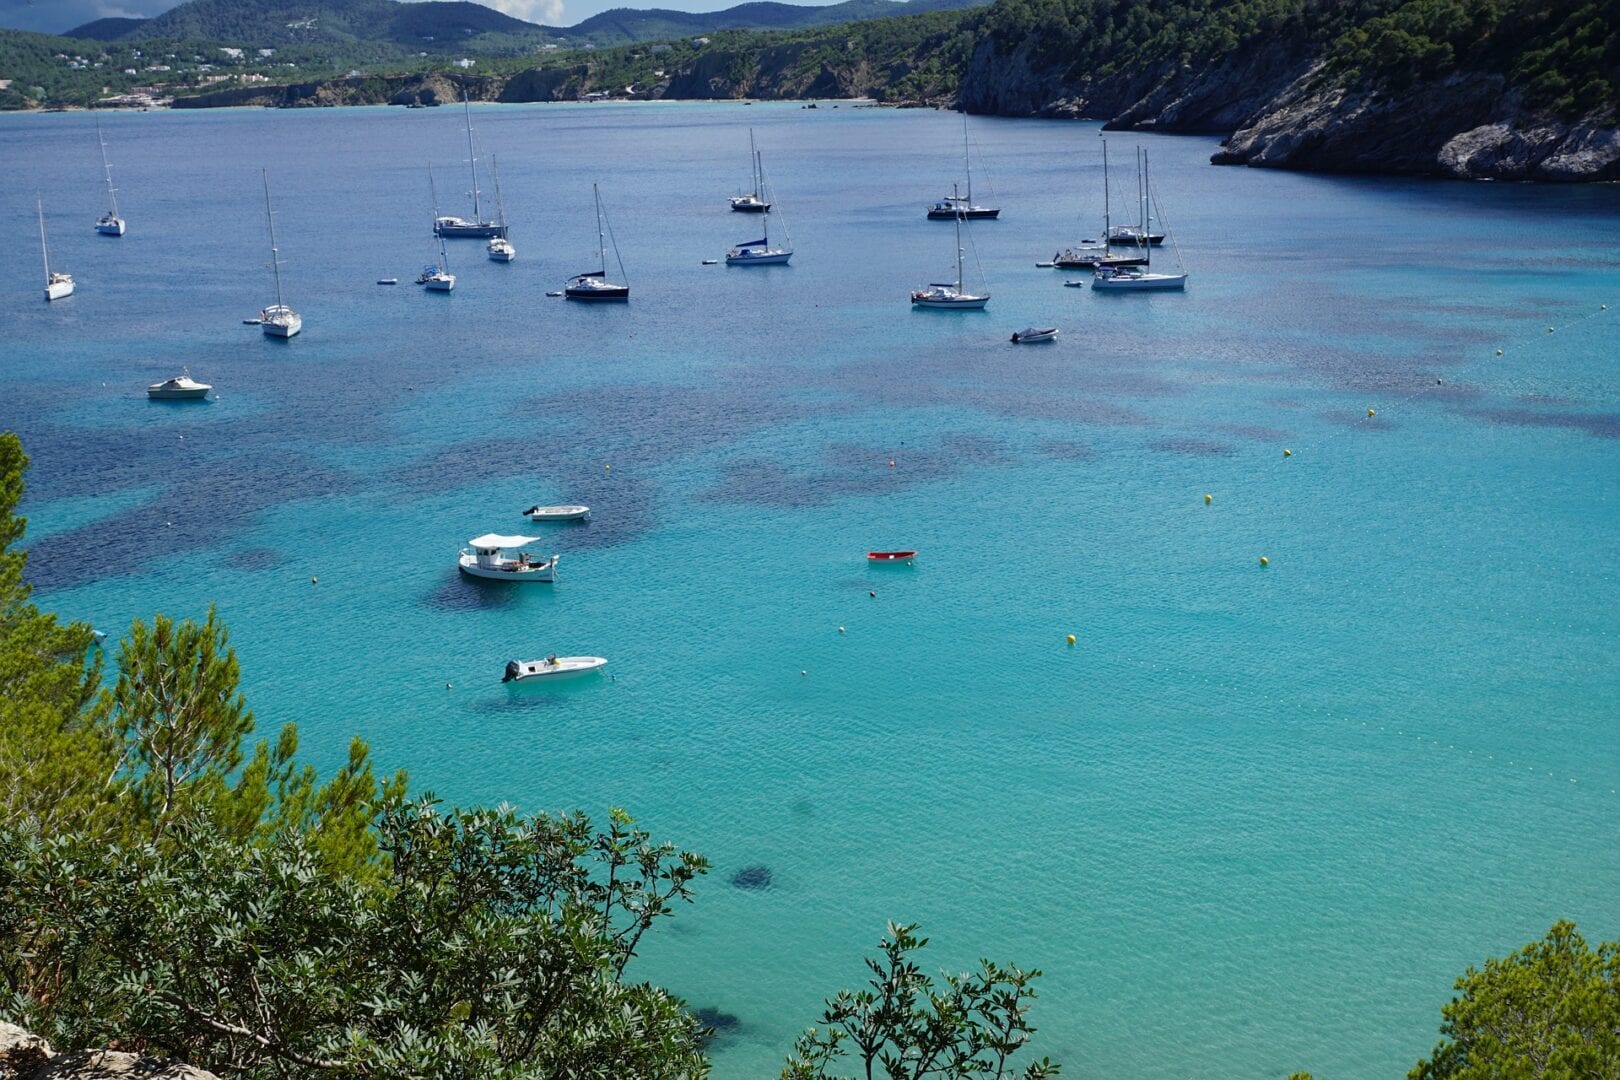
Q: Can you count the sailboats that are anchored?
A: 14